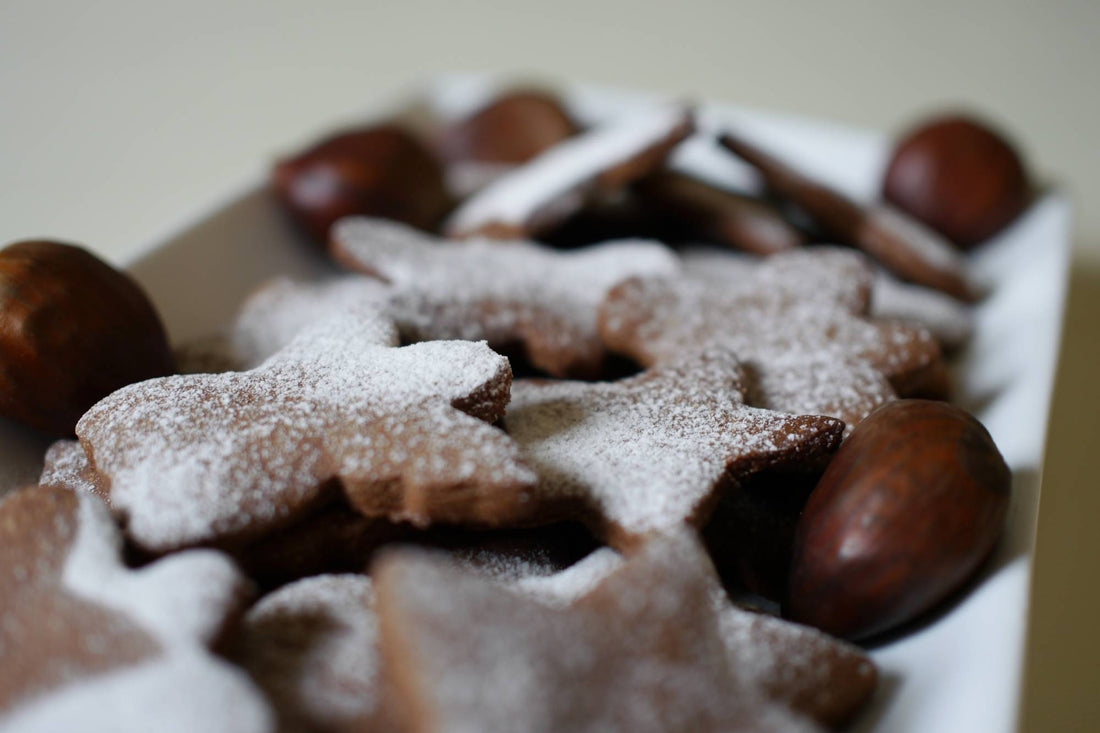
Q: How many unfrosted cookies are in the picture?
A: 0